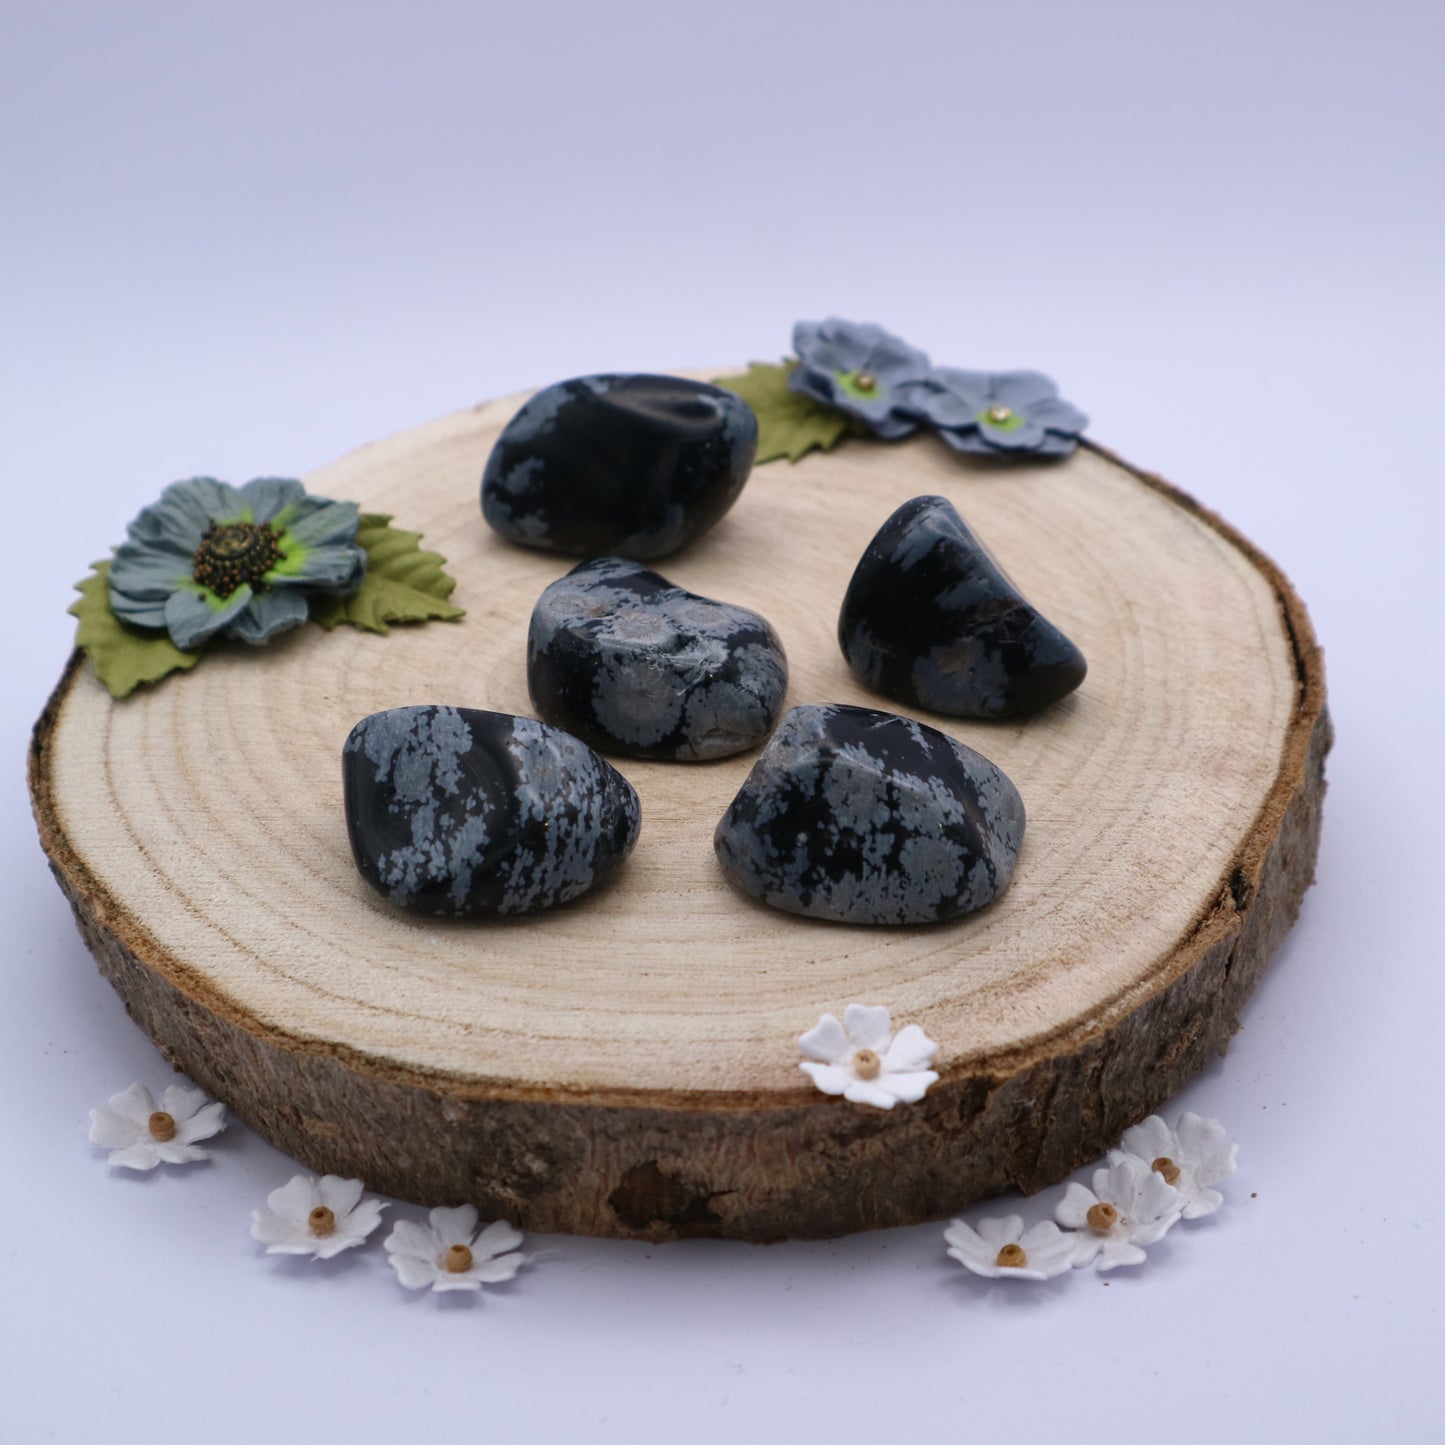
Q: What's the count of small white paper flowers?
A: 7